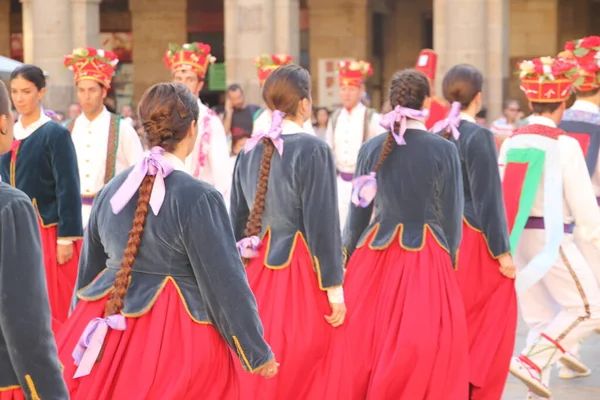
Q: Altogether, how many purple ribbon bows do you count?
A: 7